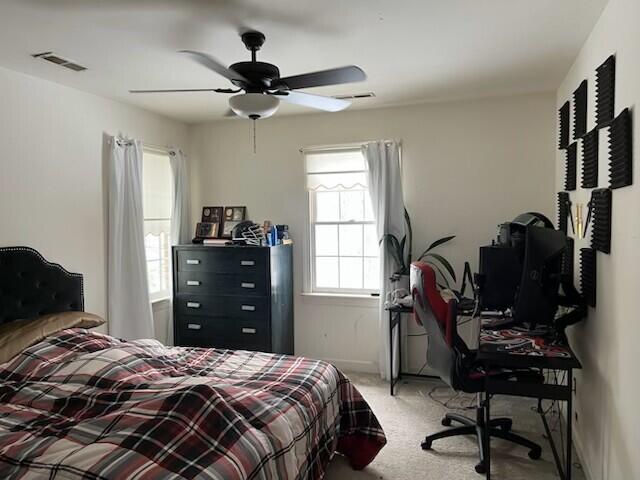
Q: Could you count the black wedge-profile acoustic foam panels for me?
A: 10